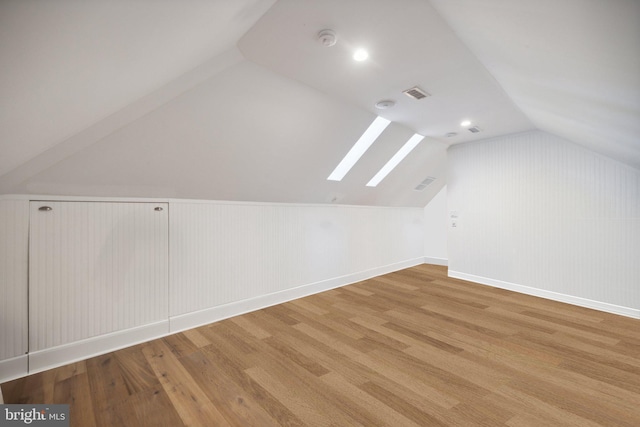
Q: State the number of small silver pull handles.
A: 2